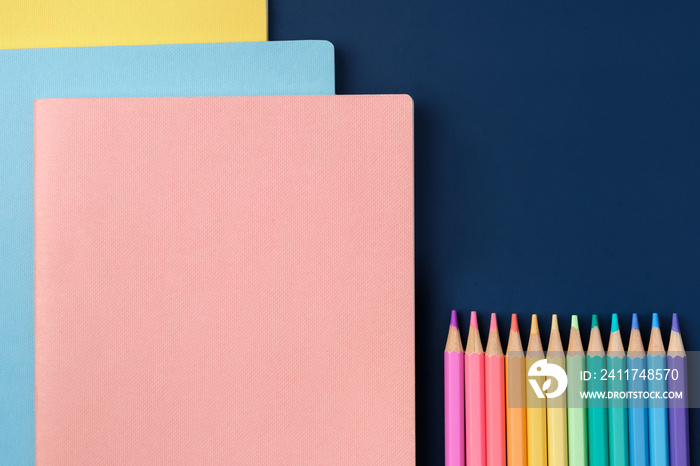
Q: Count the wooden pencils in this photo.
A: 12